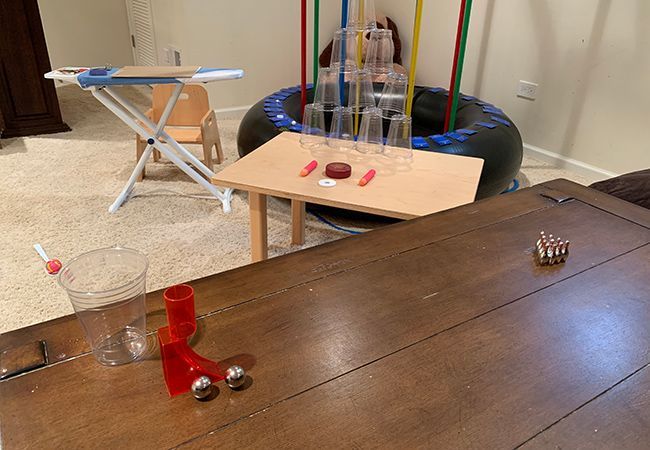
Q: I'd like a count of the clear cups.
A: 11